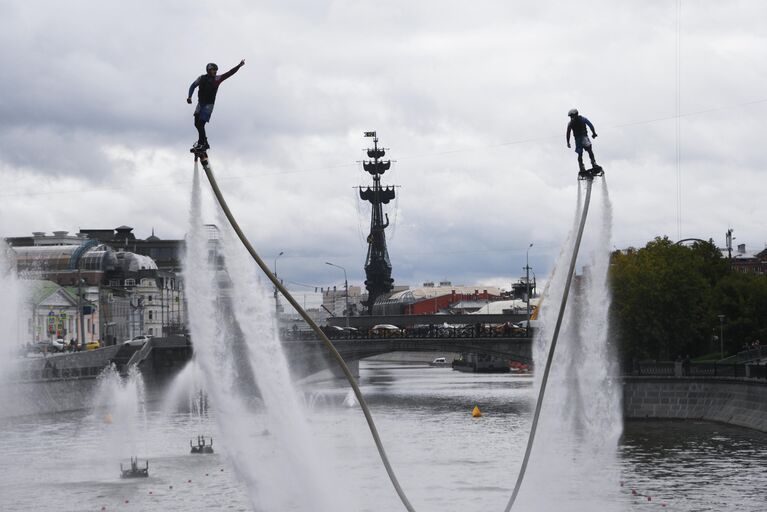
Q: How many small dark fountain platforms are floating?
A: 2